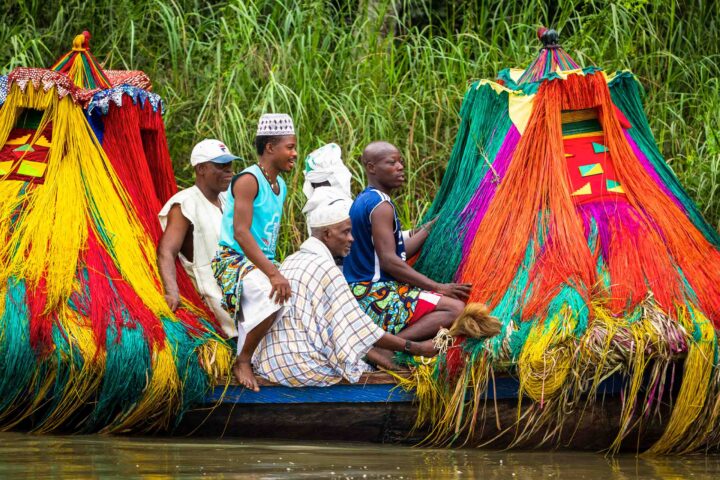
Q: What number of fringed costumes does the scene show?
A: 2